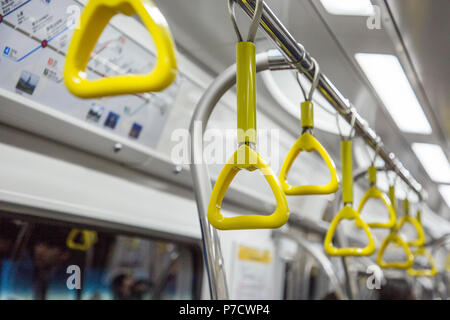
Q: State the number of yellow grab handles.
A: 8